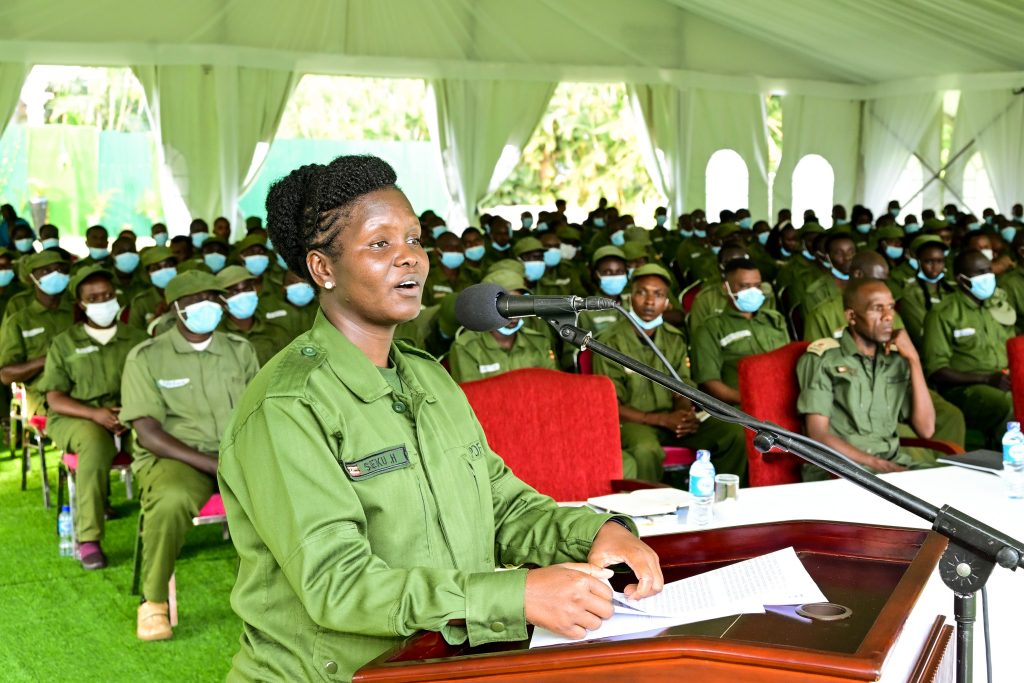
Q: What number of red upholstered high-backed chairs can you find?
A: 3